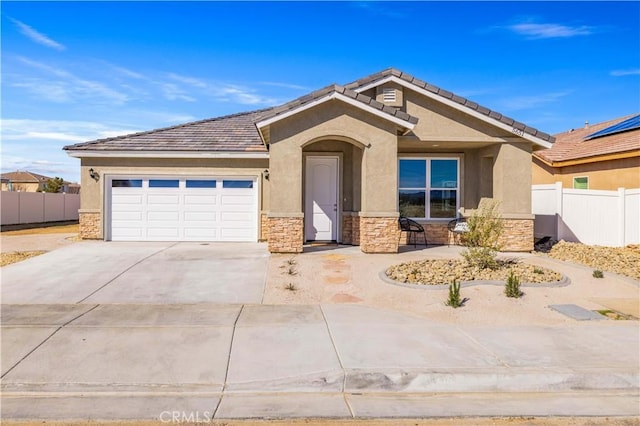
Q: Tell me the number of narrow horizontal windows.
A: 4